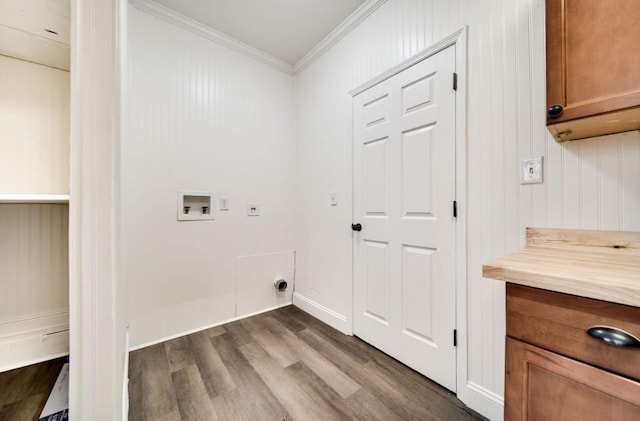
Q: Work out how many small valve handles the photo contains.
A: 2